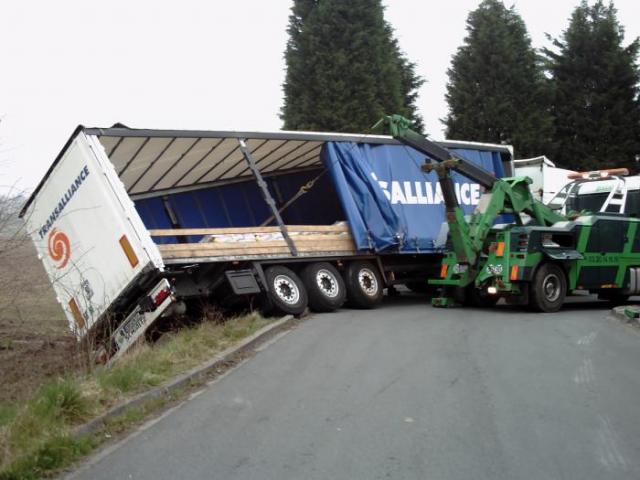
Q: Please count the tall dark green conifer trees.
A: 3